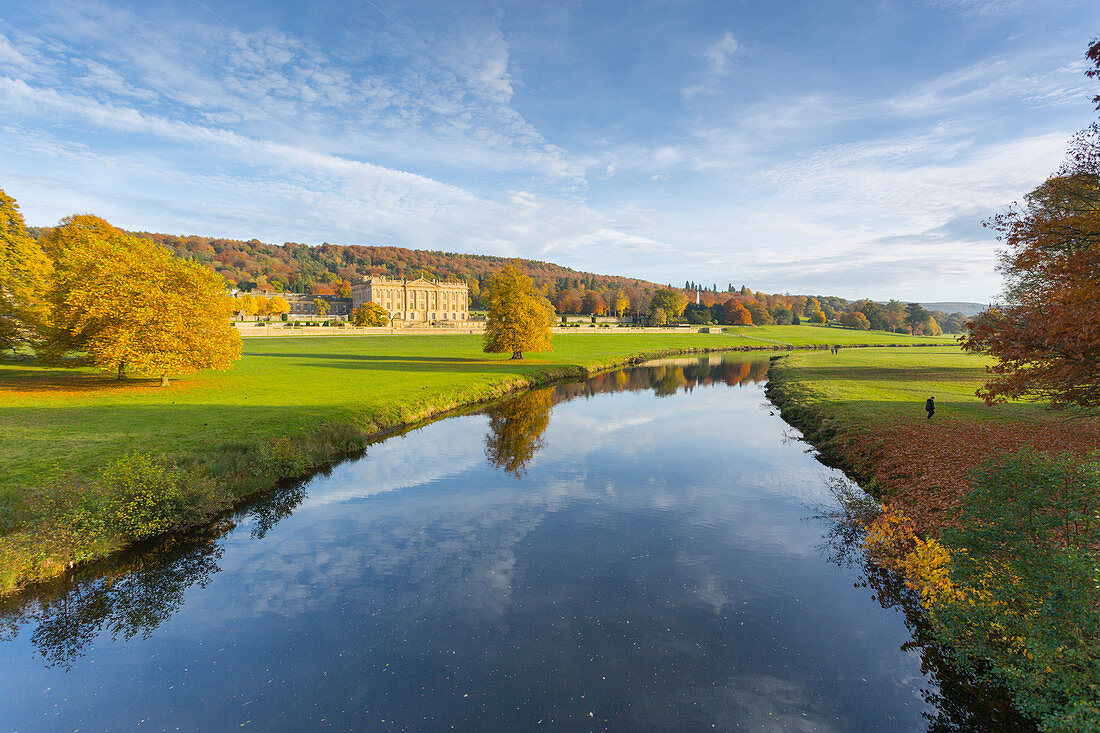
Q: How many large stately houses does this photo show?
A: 1